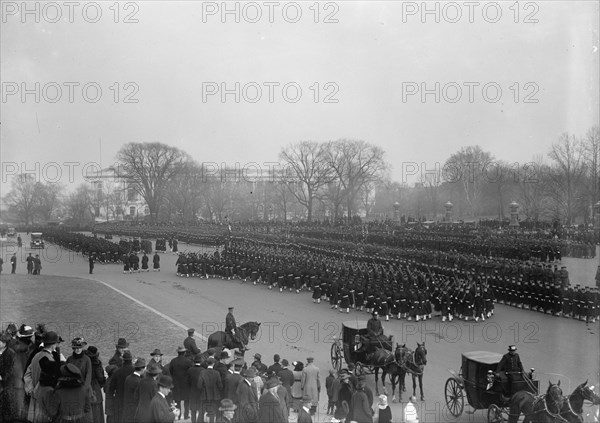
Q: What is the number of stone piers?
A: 4